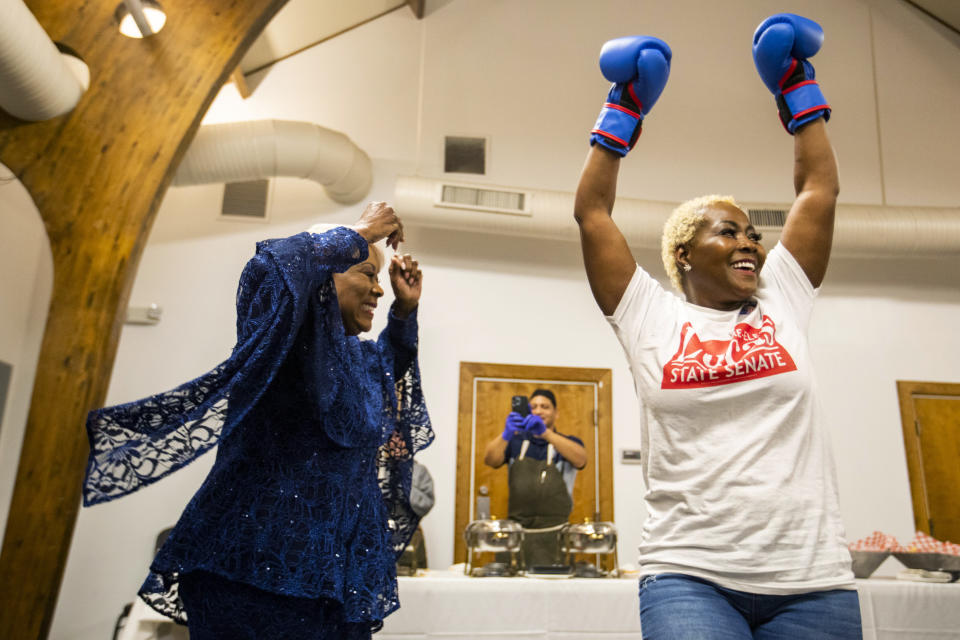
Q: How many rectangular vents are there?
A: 4